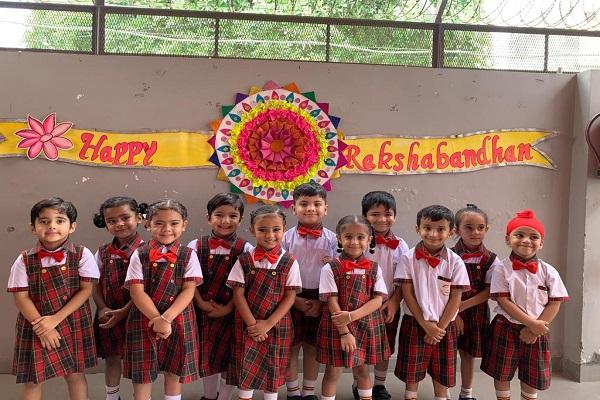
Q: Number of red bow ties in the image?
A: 11